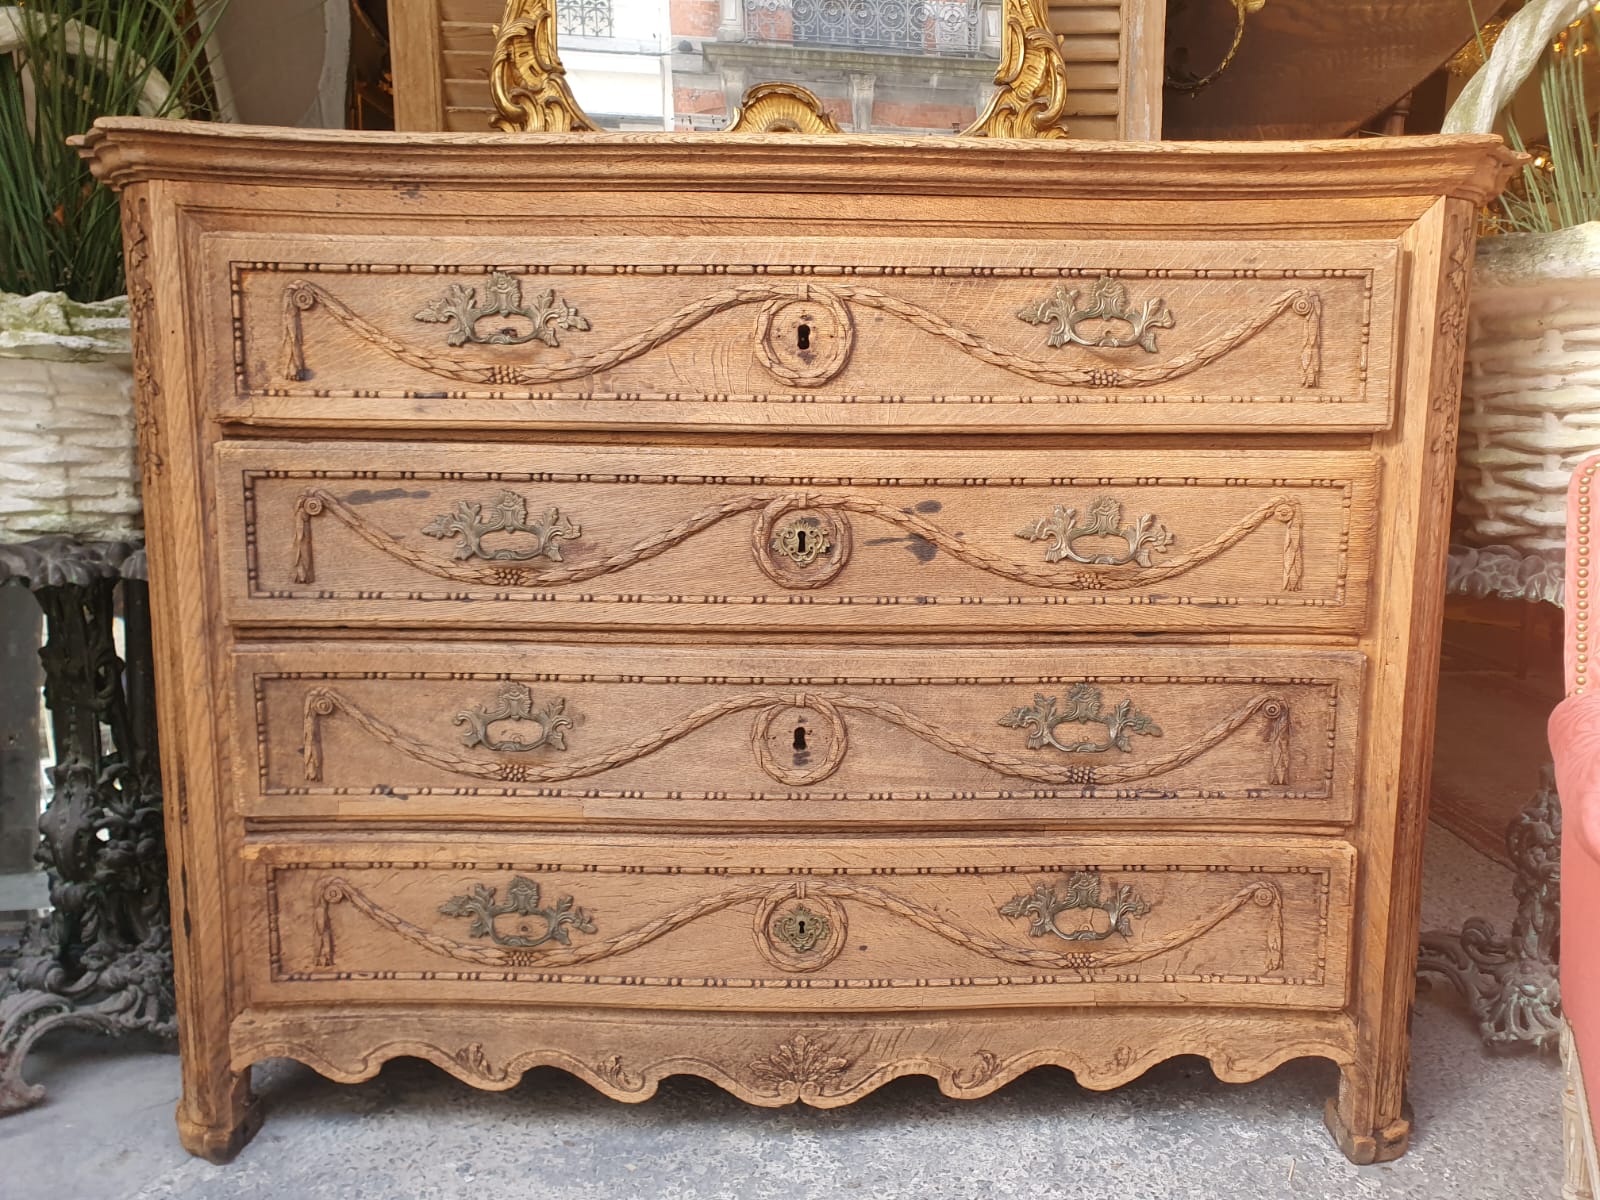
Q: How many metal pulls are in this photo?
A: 8